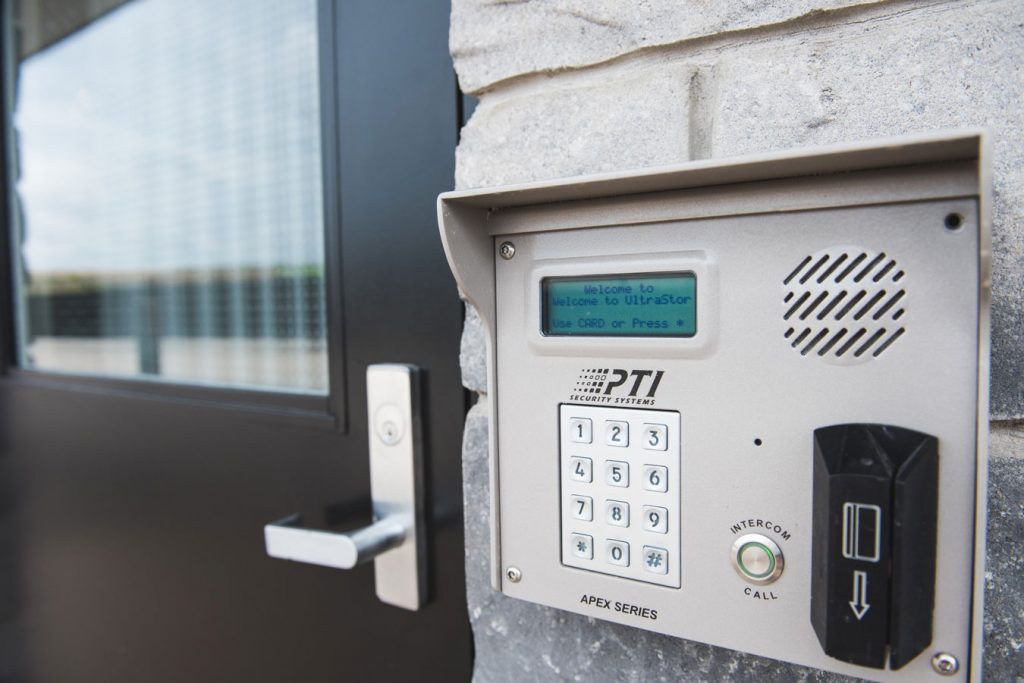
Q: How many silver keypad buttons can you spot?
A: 12